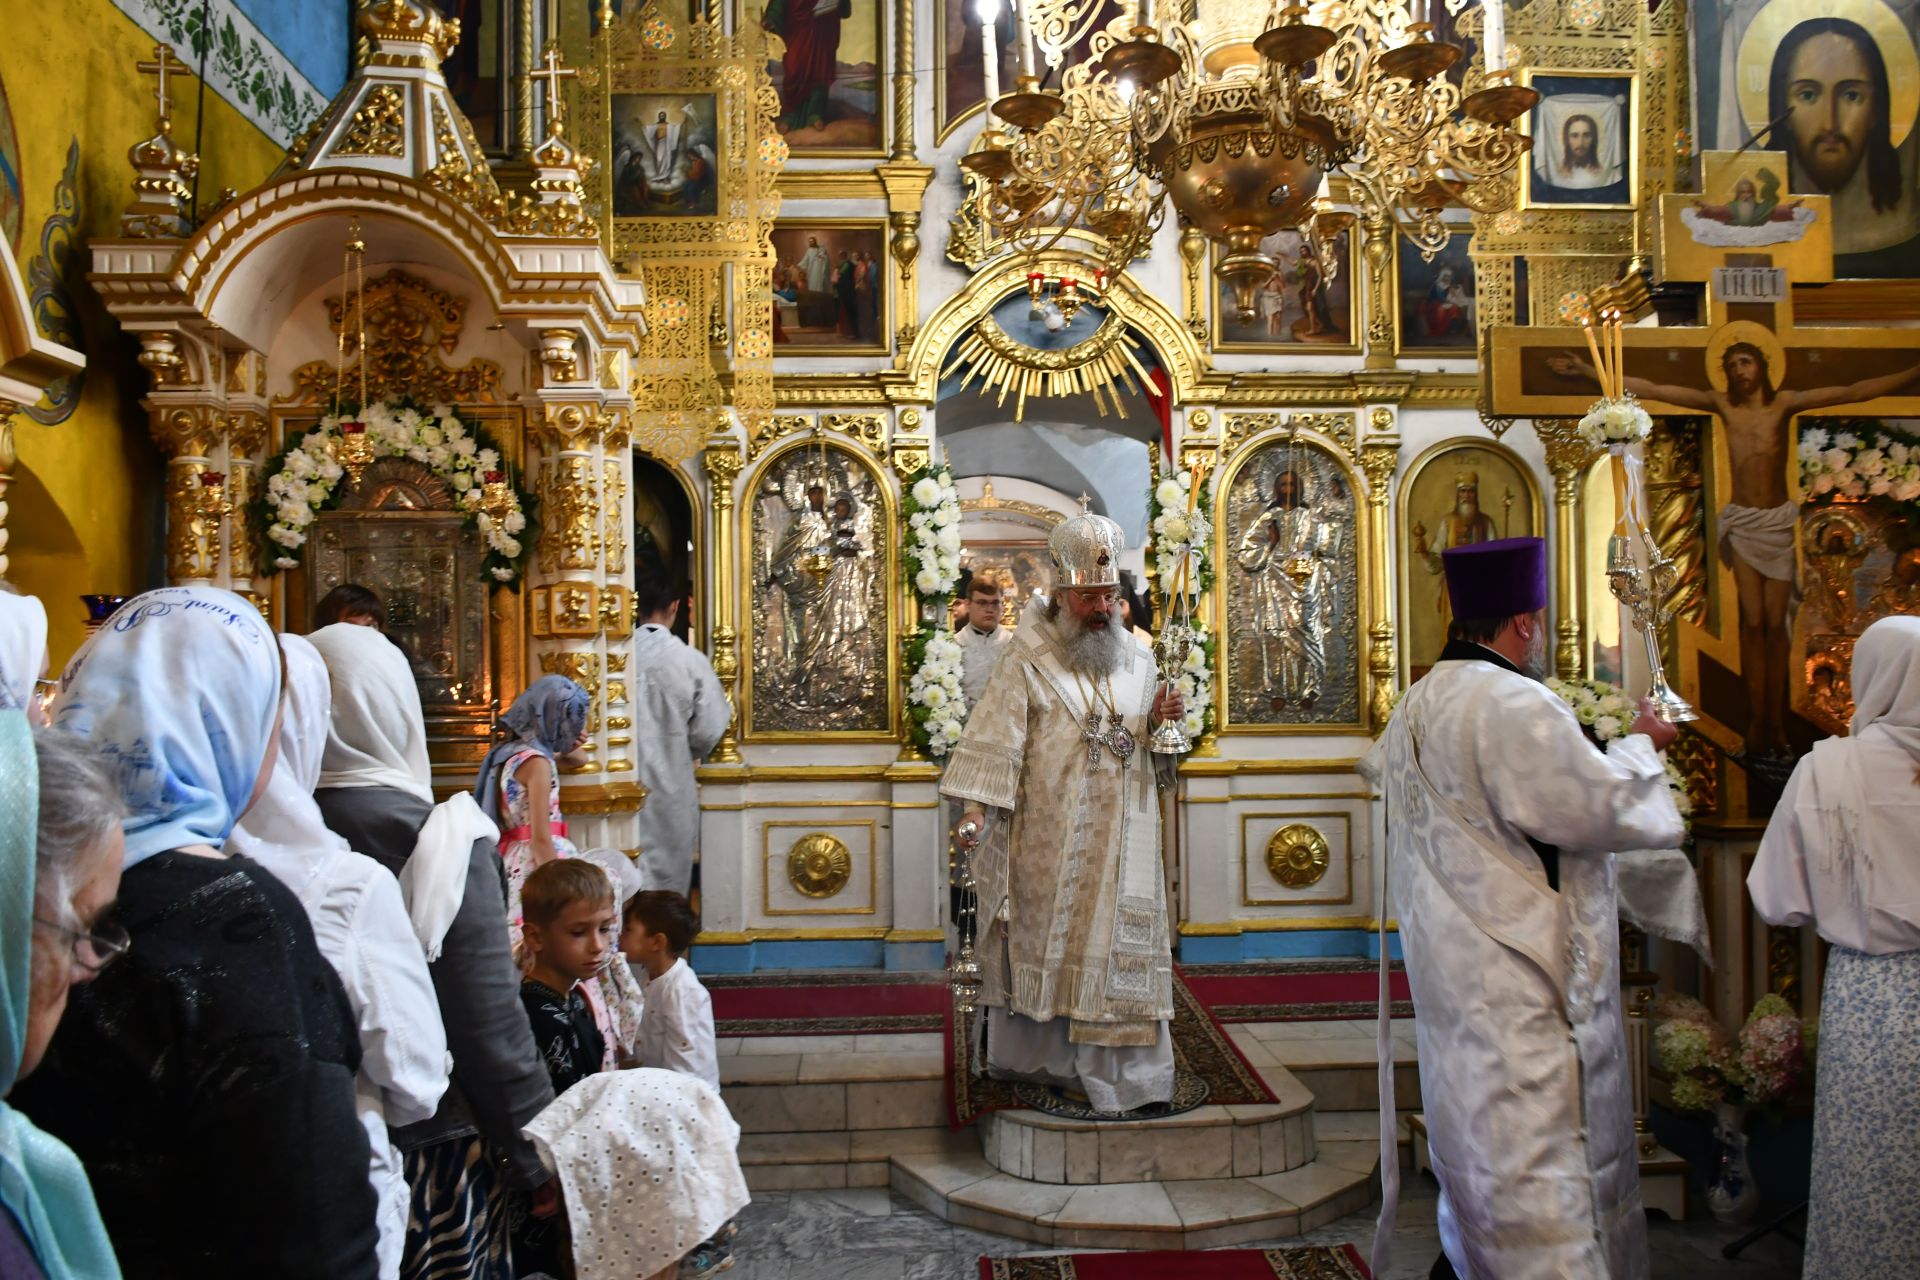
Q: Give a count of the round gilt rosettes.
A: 2